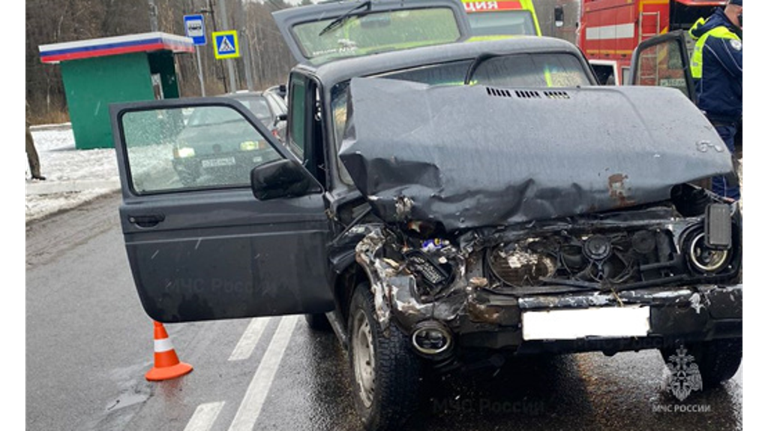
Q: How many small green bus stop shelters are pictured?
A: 1